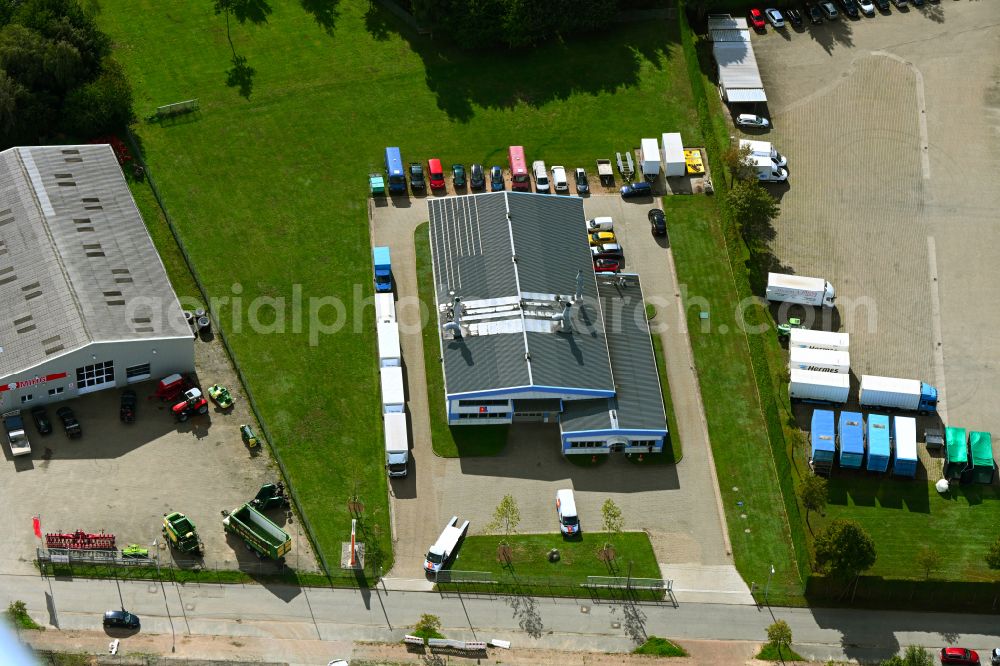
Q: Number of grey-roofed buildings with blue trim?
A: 1